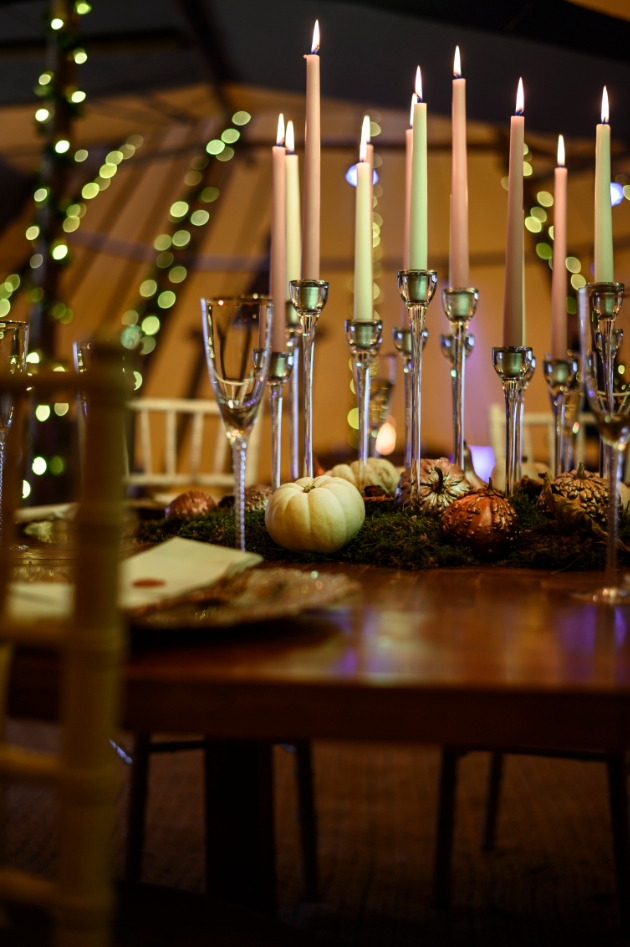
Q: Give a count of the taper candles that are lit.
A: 11